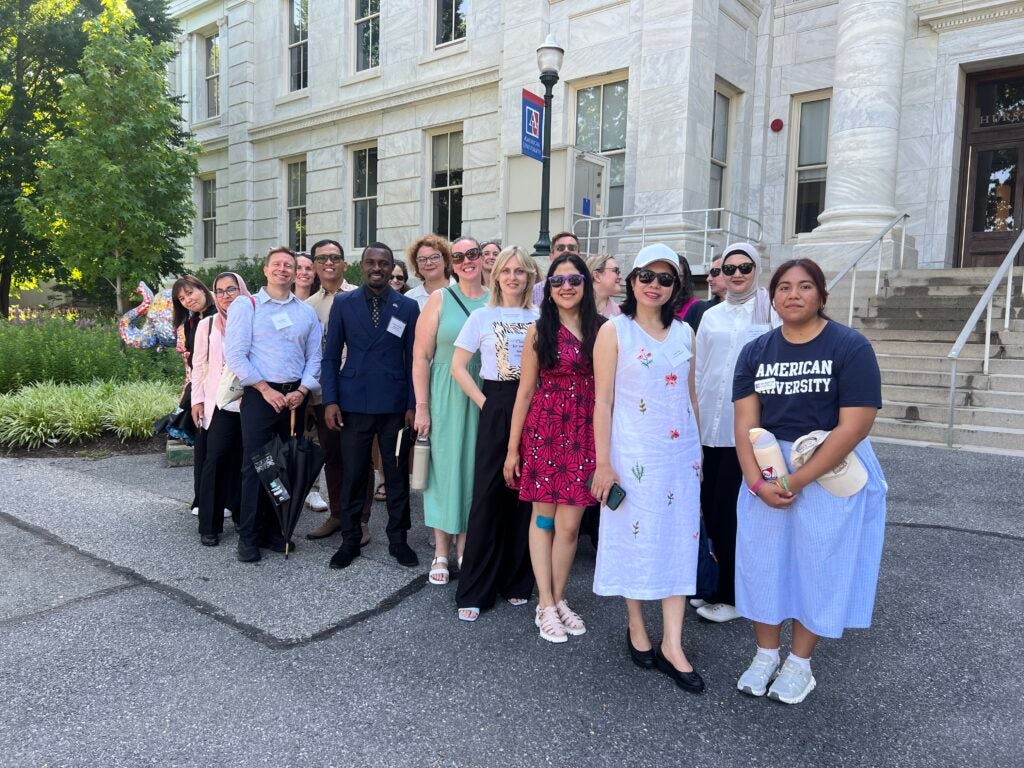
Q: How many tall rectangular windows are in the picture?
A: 11